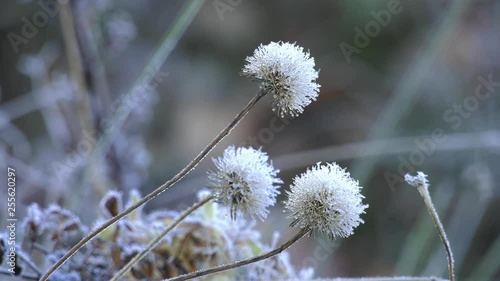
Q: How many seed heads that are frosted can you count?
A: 3